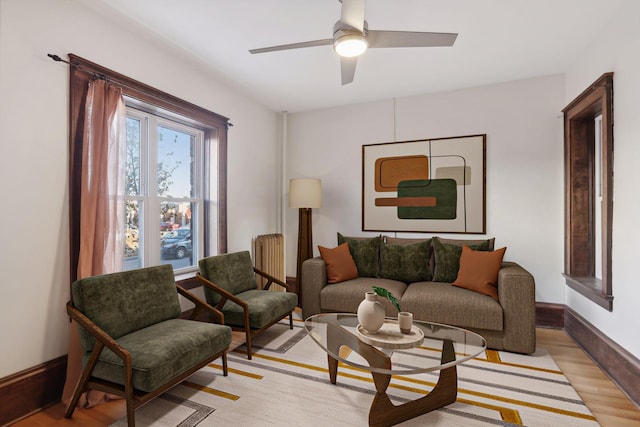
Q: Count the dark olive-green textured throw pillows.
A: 3